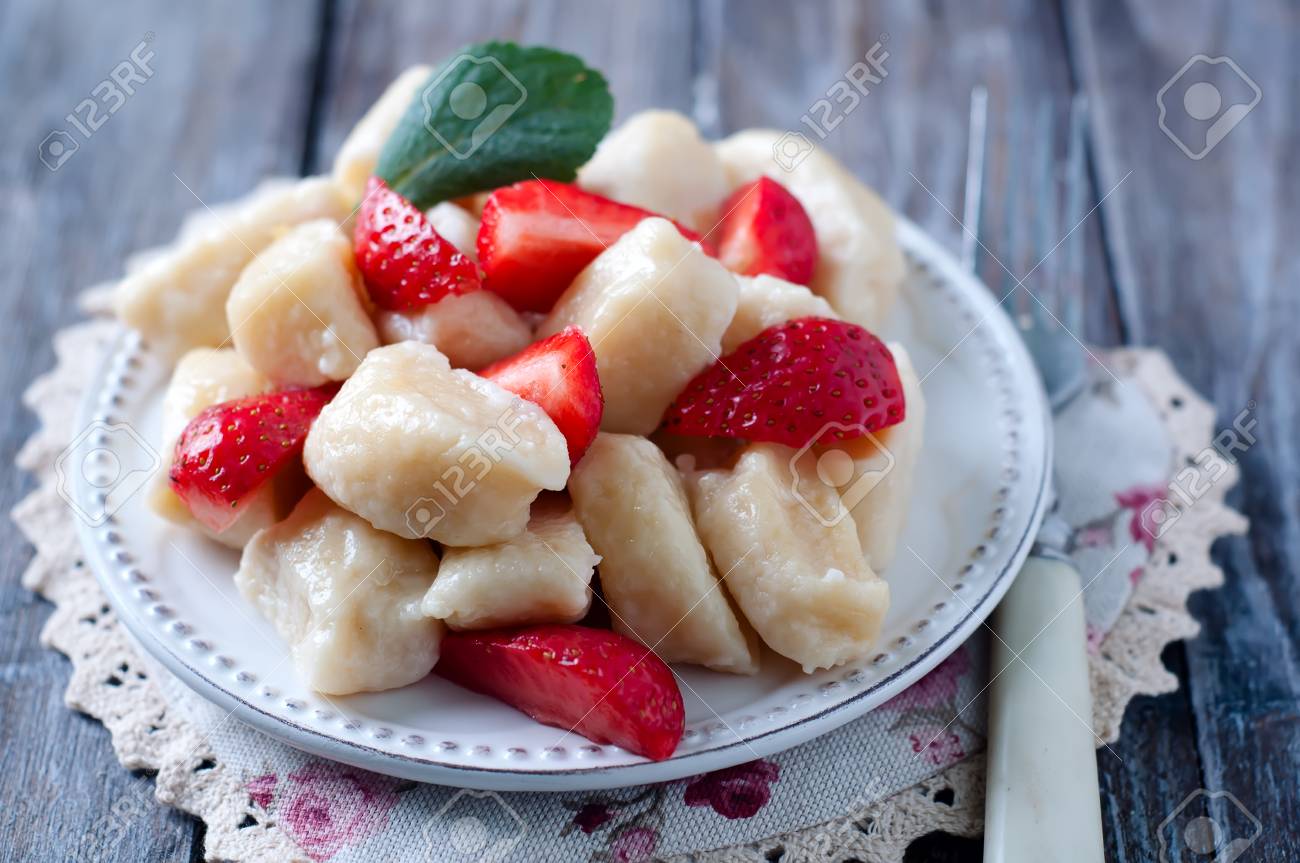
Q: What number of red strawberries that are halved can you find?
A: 7